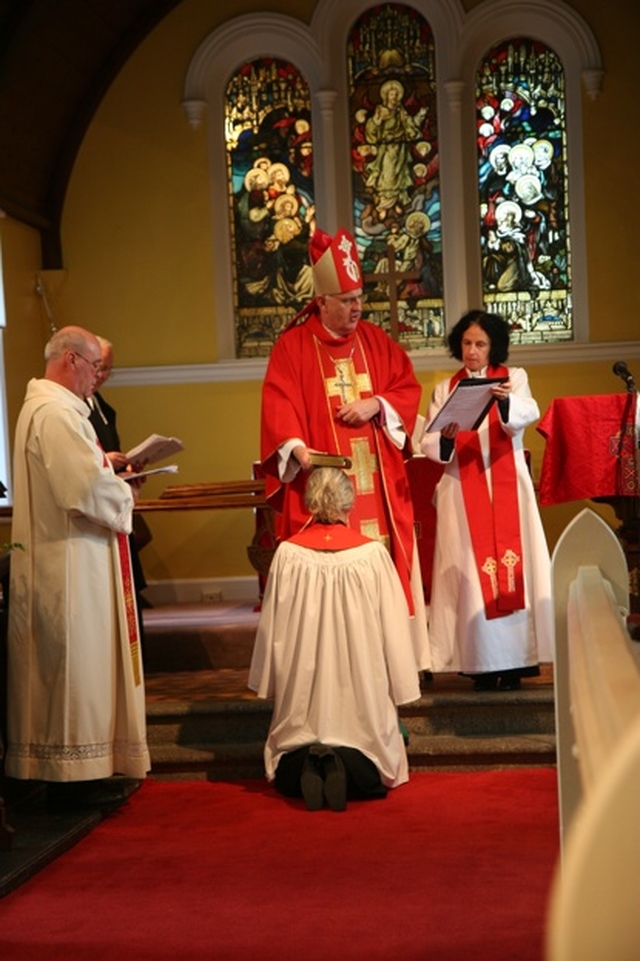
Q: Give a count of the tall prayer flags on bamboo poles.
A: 0